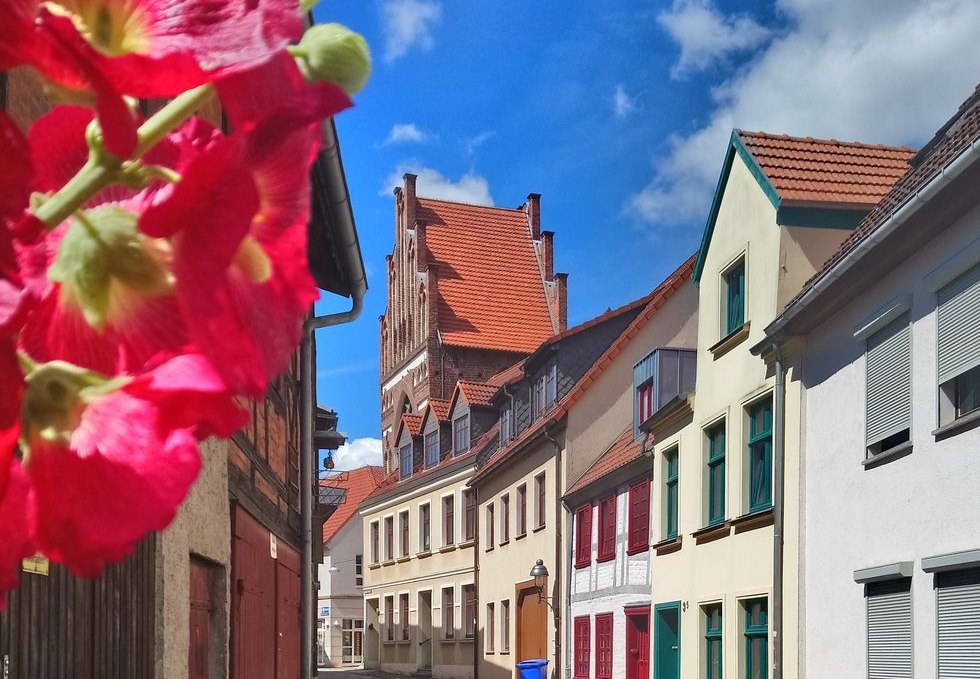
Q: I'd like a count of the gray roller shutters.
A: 4